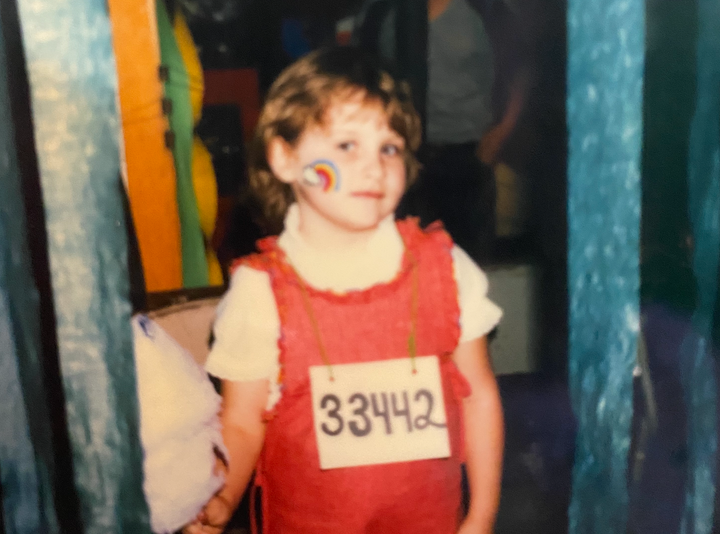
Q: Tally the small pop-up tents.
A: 0